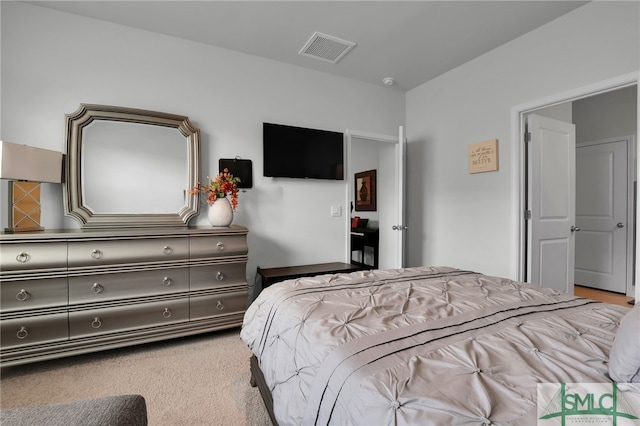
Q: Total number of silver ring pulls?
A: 12